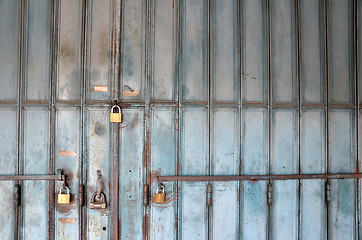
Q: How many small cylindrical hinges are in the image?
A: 6